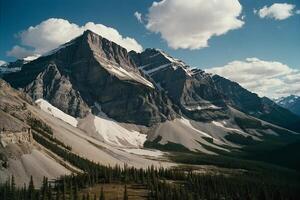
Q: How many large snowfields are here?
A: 2